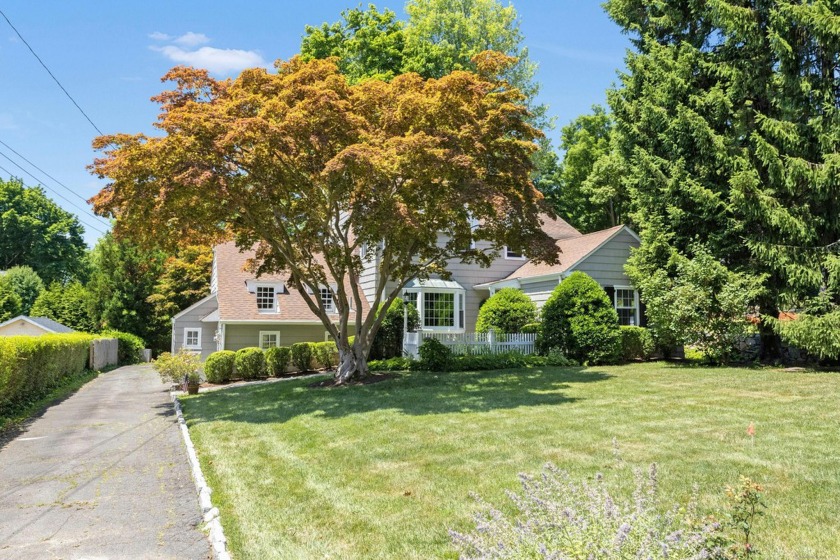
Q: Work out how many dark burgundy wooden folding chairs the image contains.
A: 0